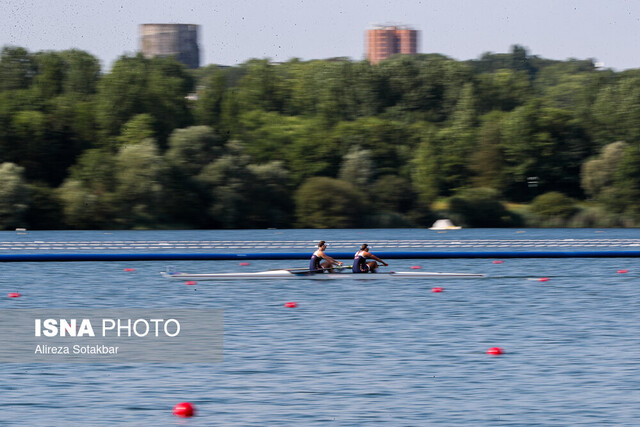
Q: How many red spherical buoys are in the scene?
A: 12